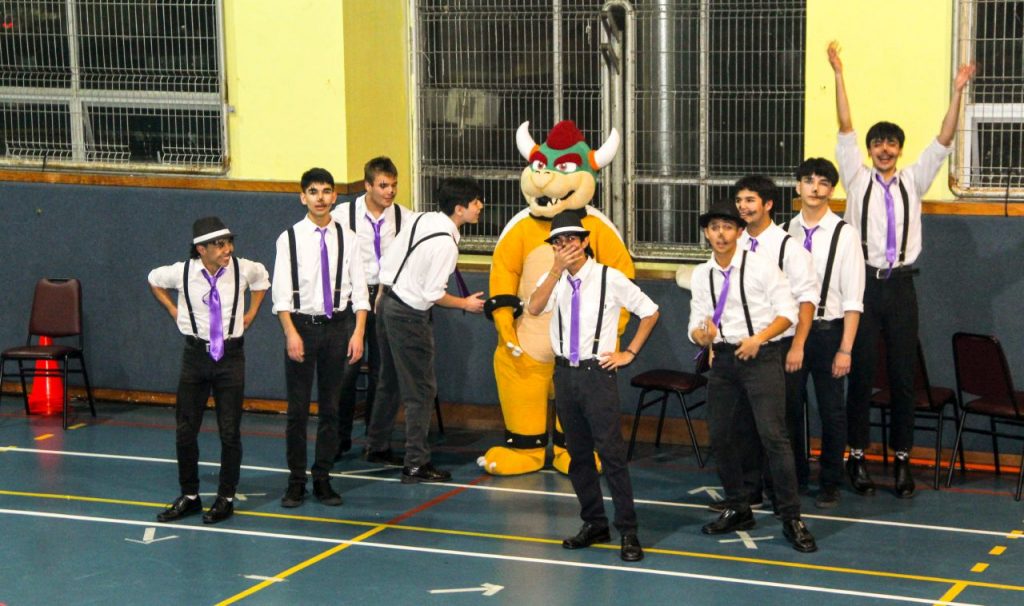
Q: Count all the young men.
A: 9